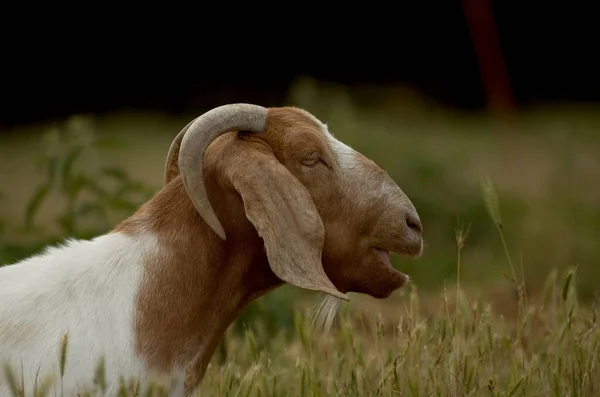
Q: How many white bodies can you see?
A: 1